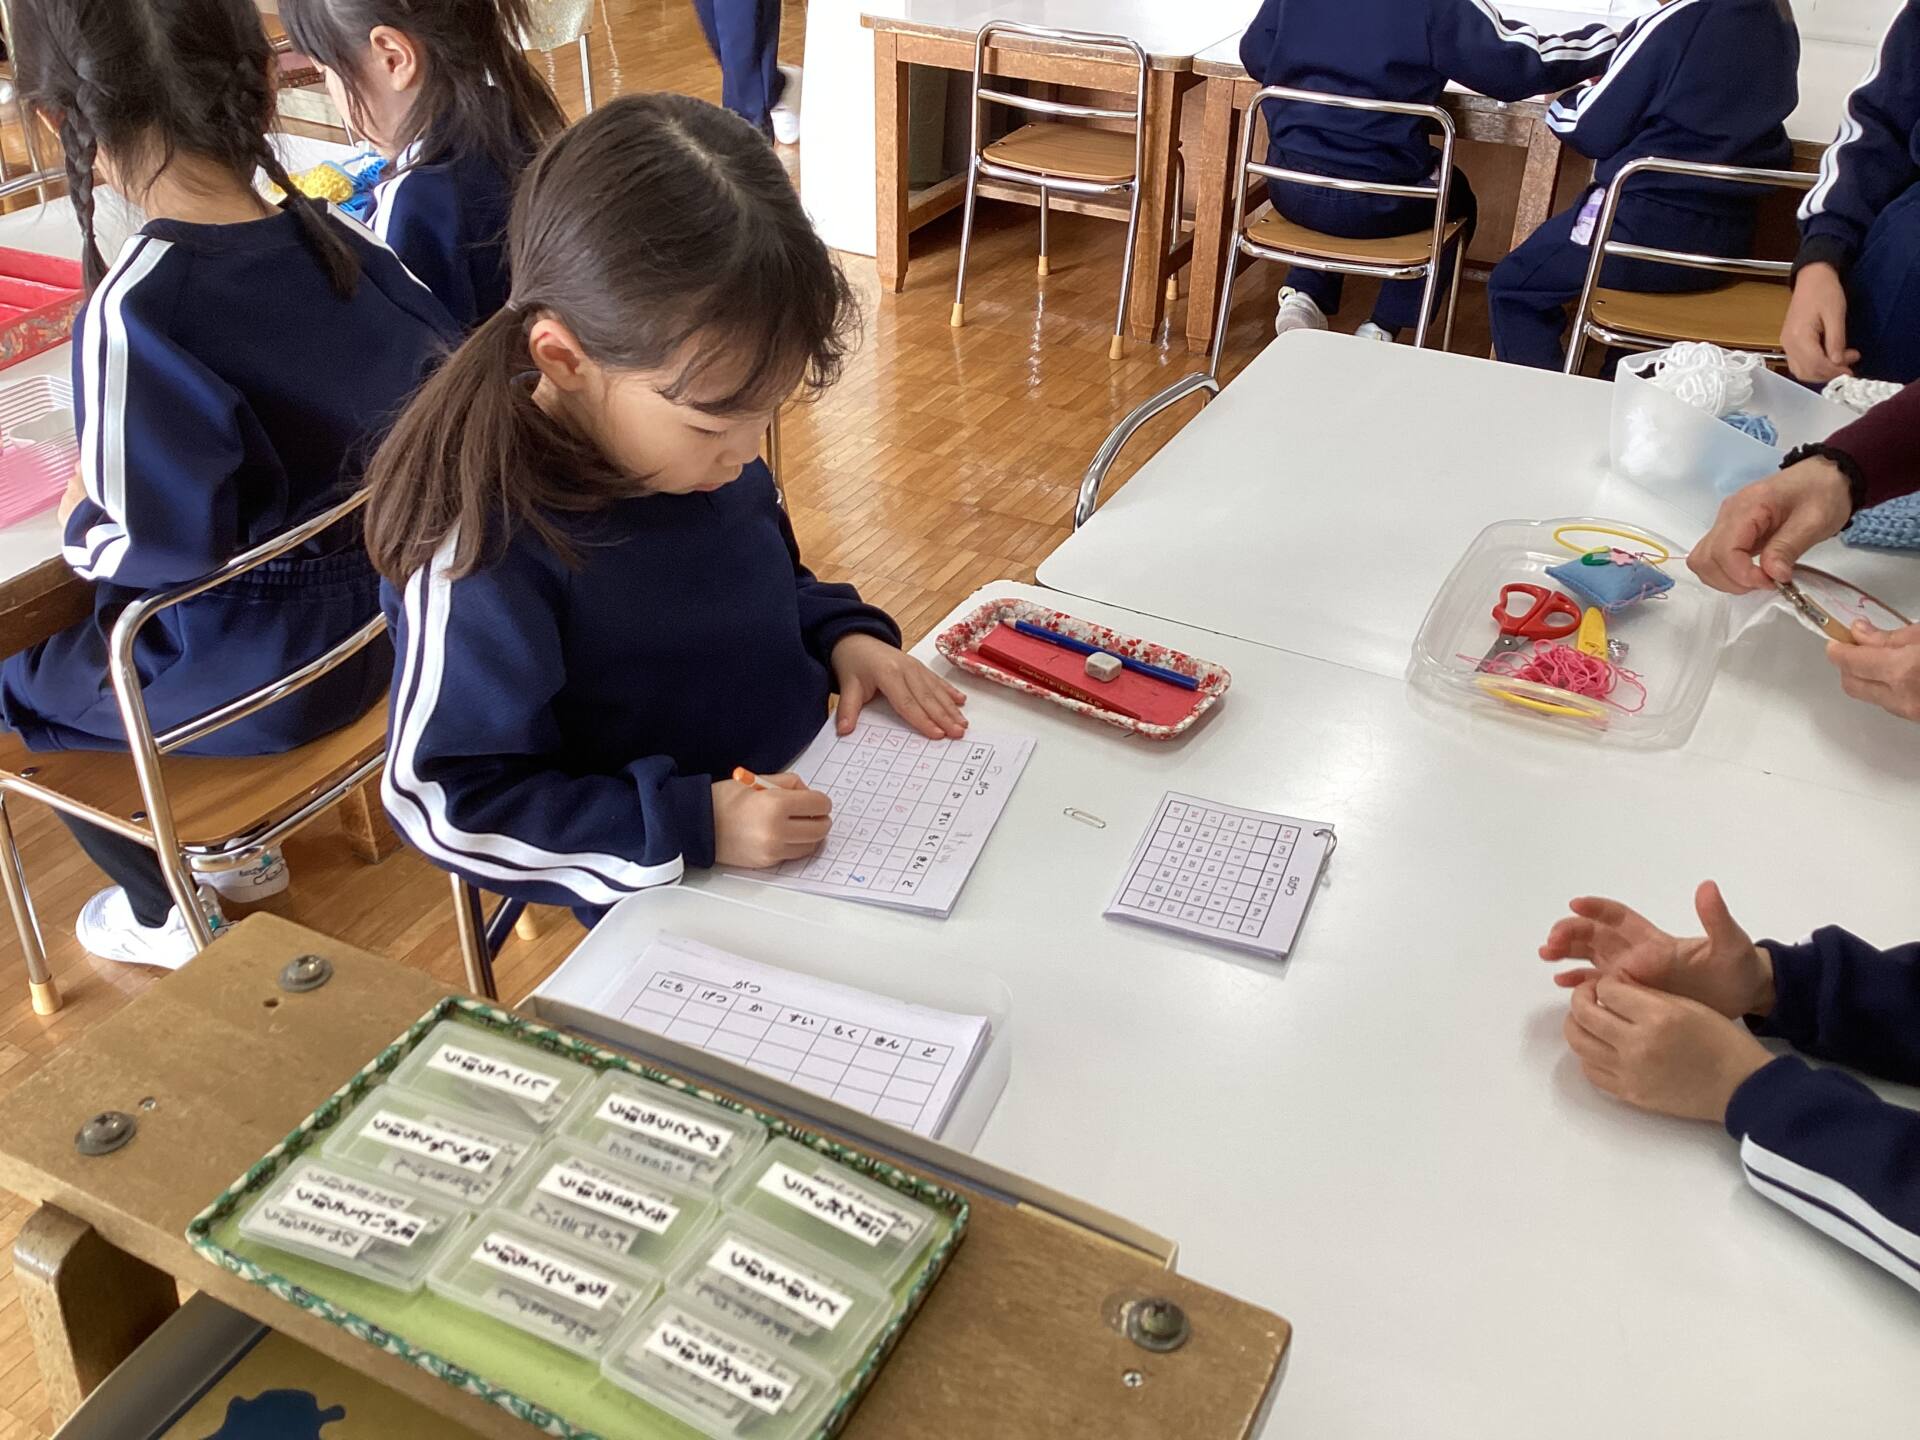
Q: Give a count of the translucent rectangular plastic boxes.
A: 12